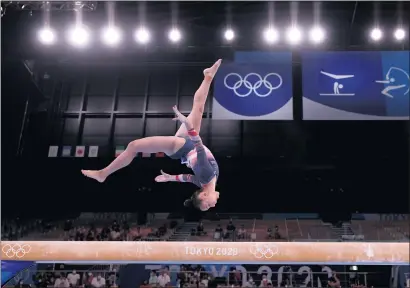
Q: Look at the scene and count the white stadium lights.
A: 11